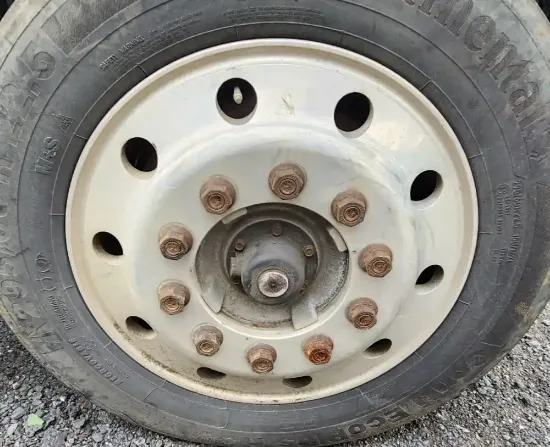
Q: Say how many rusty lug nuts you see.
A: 10